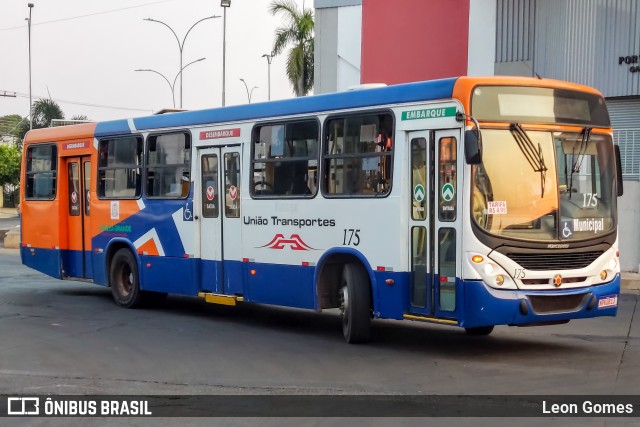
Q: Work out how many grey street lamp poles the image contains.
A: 6